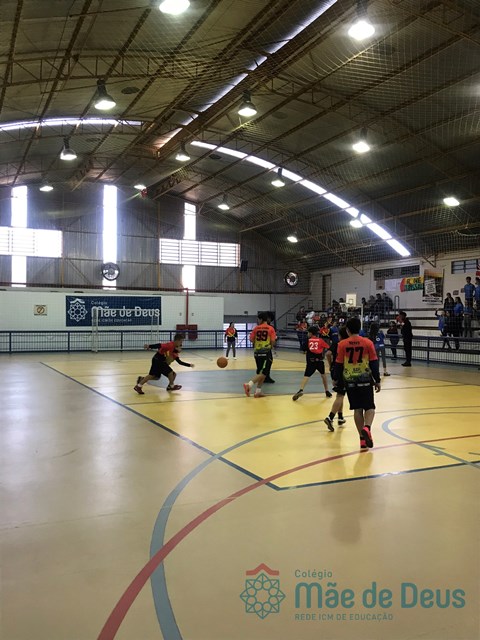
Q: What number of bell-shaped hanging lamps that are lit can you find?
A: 14